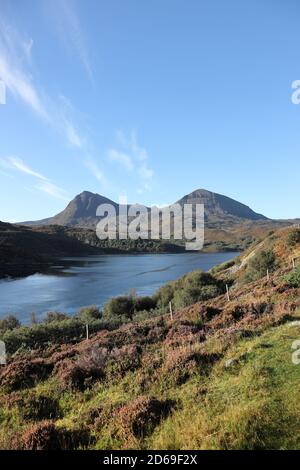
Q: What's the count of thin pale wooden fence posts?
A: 5